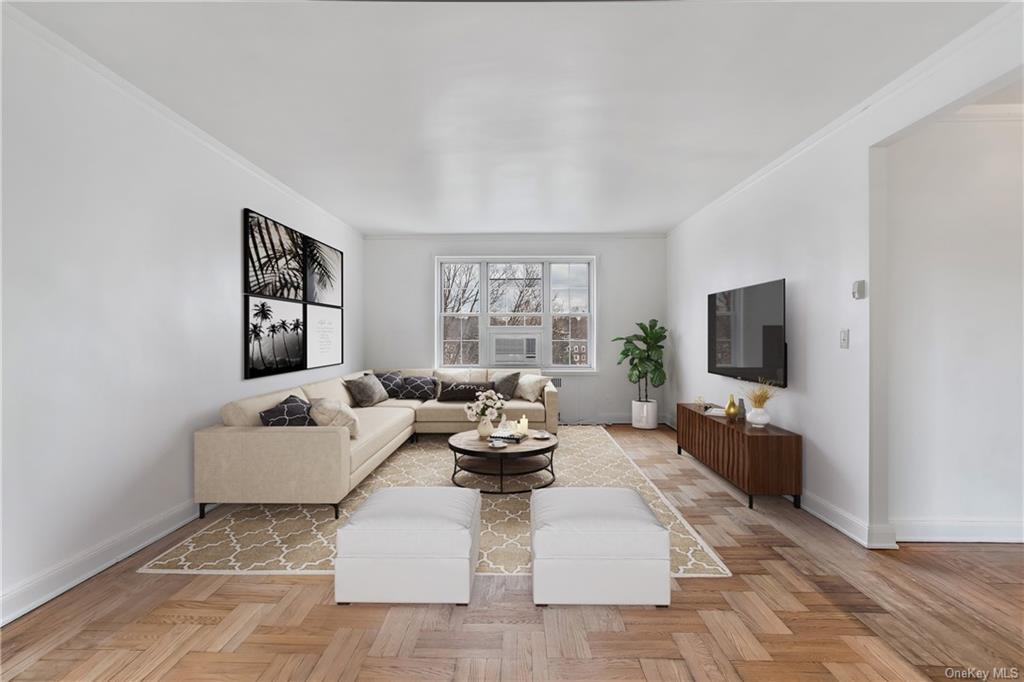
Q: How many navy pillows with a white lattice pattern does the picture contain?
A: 3